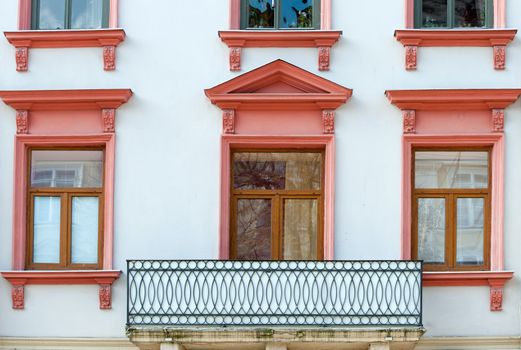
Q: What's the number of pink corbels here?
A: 15